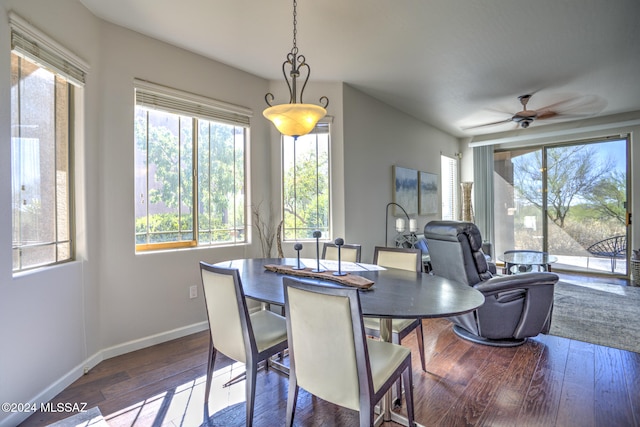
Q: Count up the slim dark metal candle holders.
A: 3